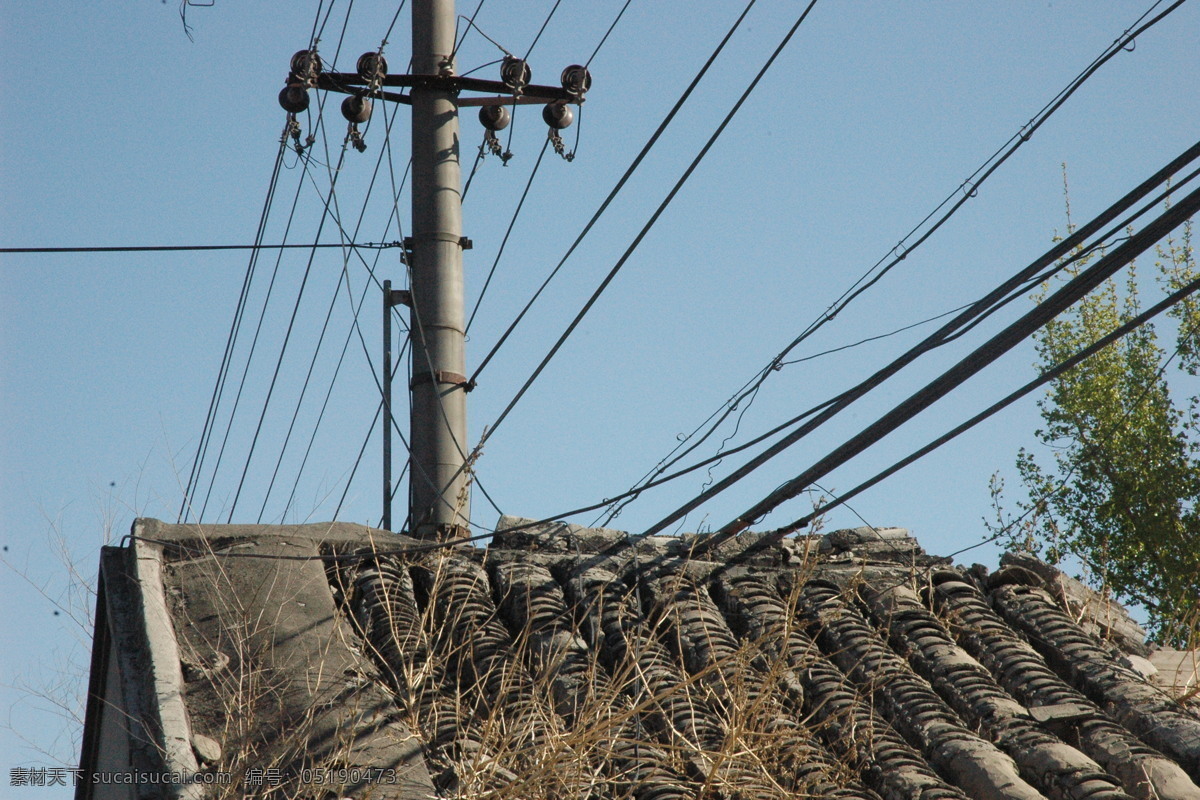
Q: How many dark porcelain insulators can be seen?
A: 8